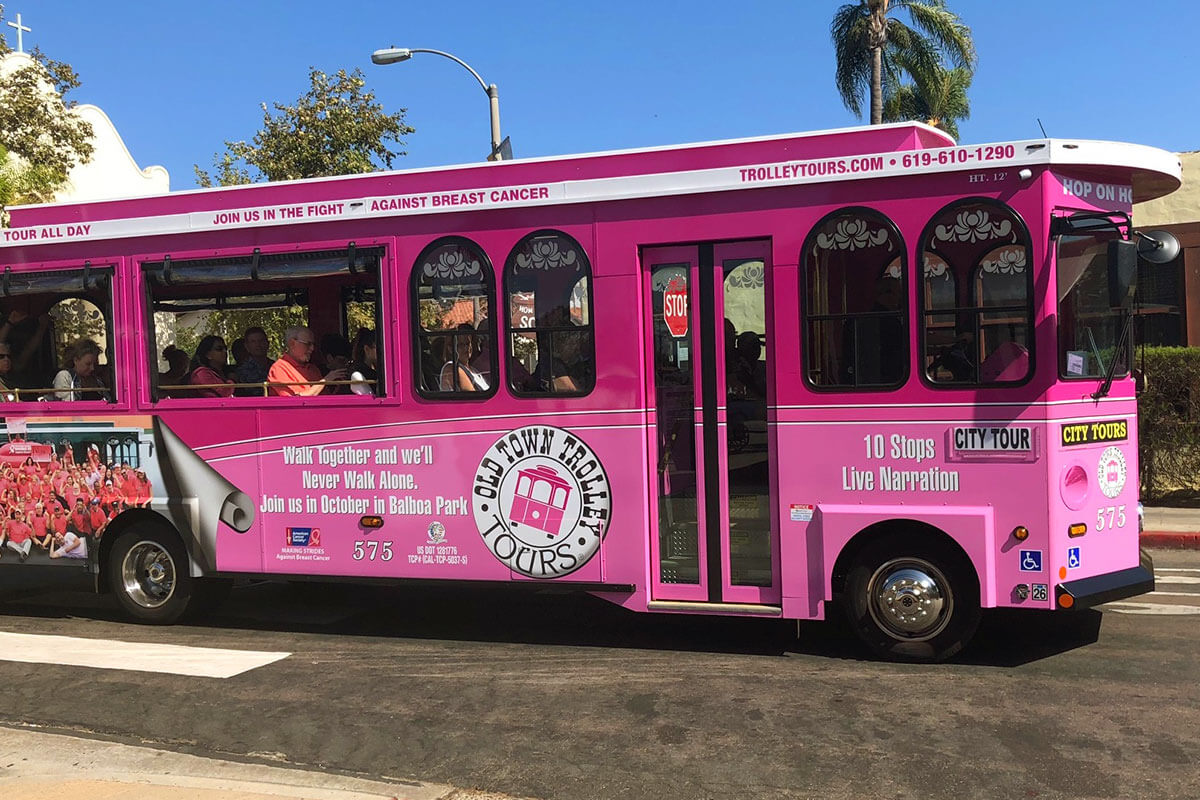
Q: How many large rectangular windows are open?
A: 2